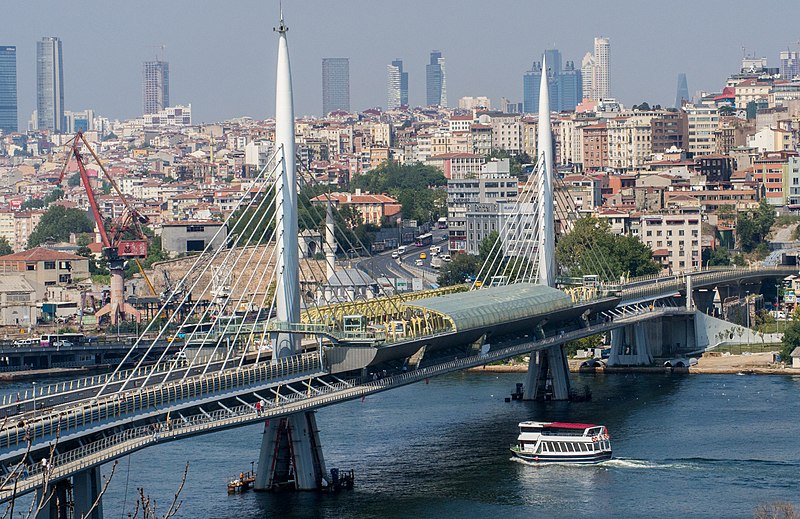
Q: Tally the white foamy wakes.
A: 1